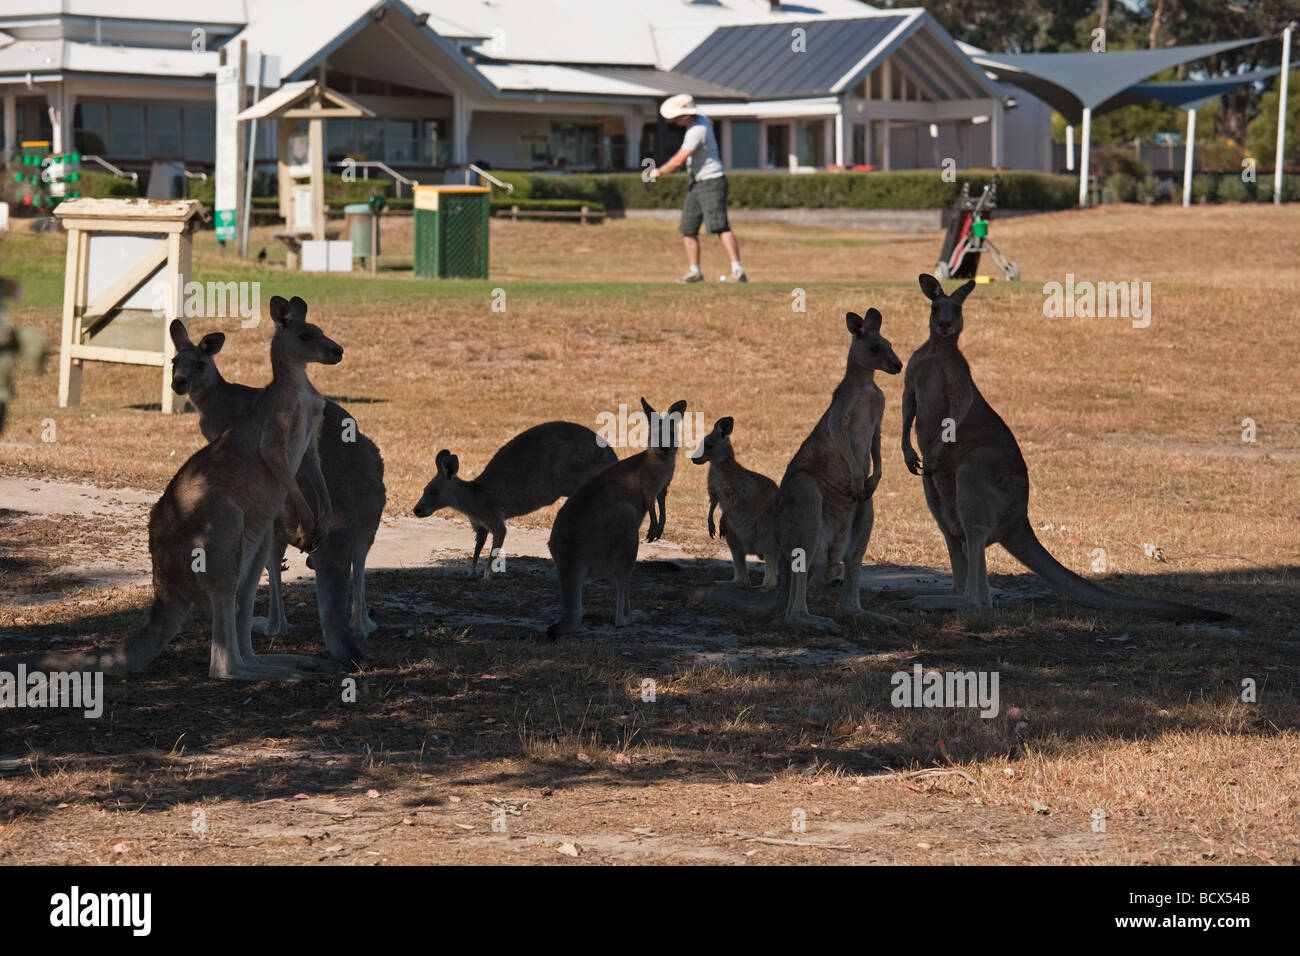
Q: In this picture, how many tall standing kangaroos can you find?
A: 4